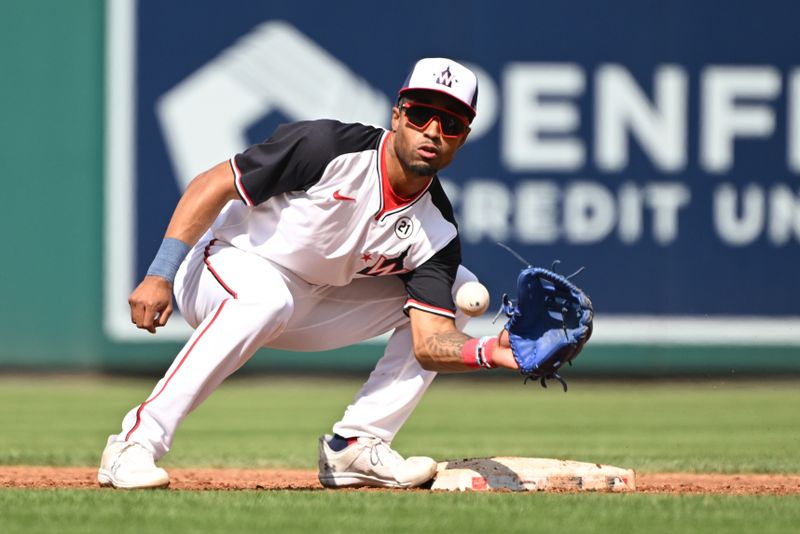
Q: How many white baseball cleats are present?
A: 2